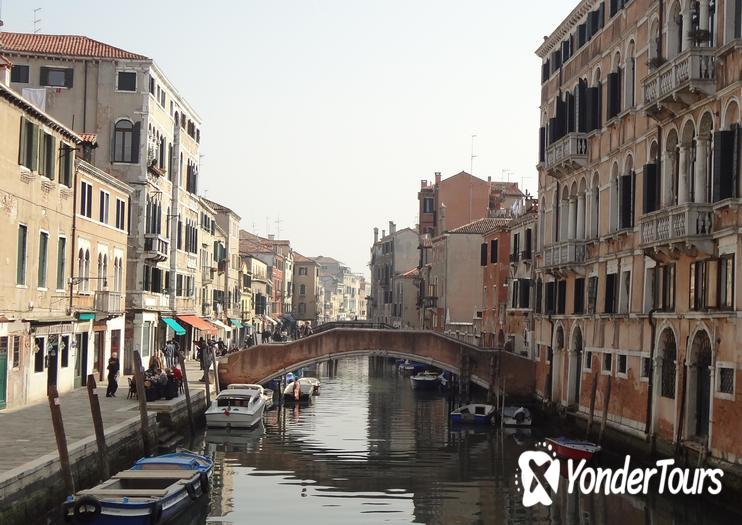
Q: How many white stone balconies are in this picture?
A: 4